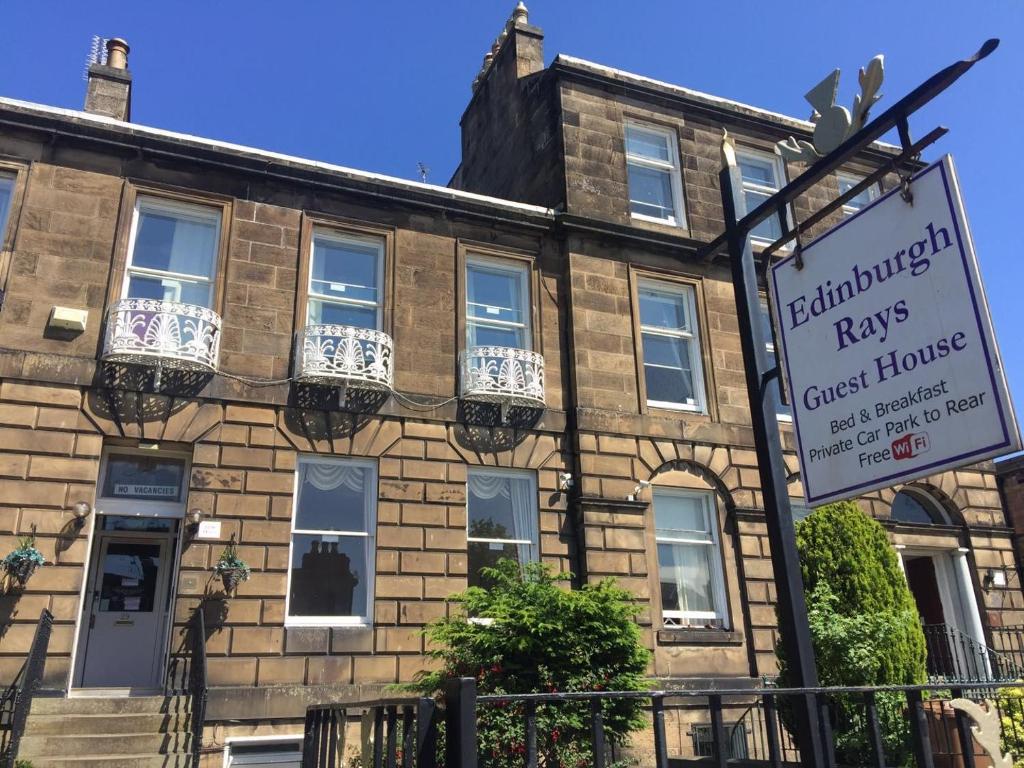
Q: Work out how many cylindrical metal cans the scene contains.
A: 0